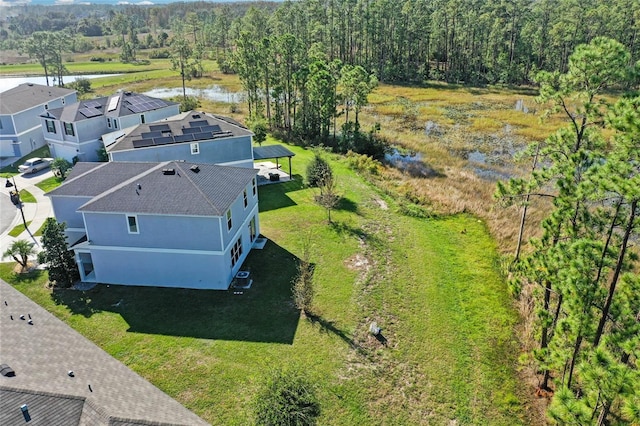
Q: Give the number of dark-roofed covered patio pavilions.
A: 1